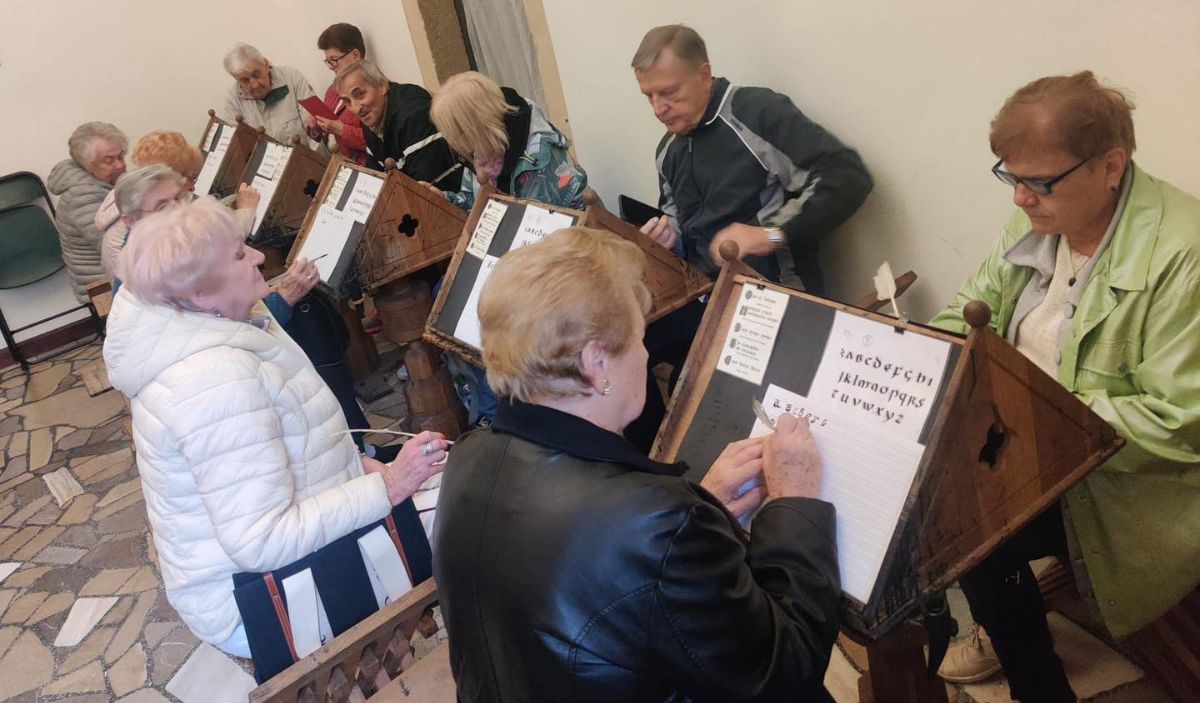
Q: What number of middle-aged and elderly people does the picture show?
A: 11